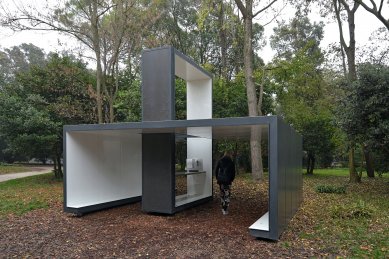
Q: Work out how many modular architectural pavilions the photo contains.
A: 1